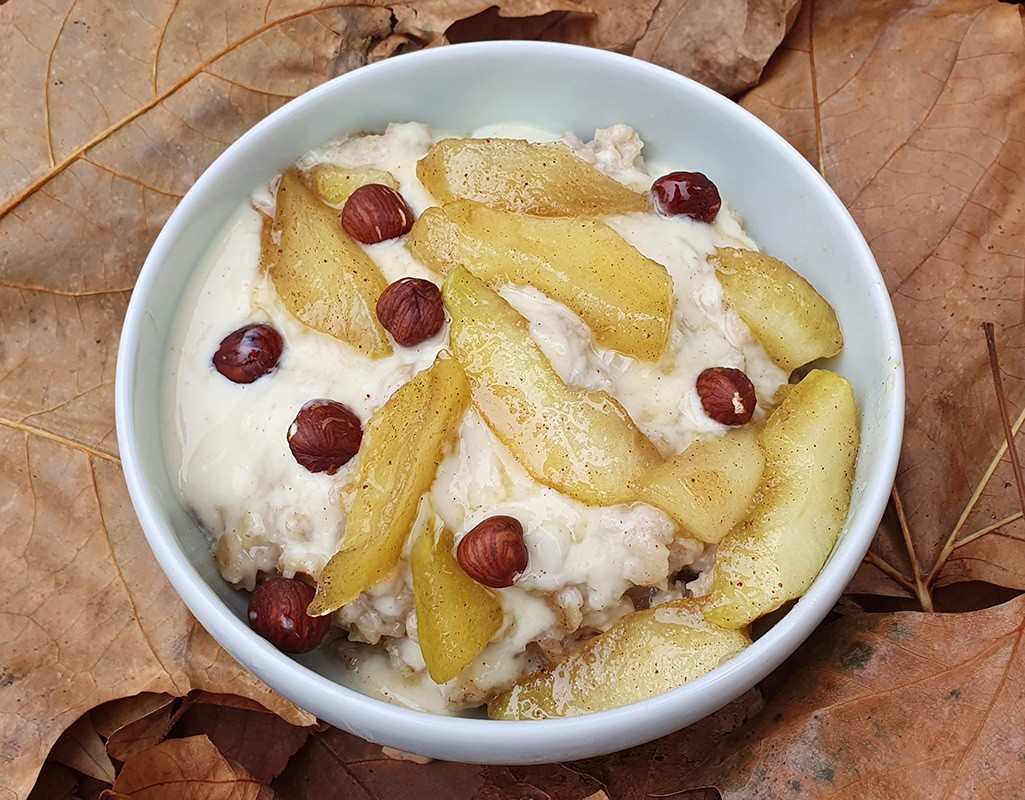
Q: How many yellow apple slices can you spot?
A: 11